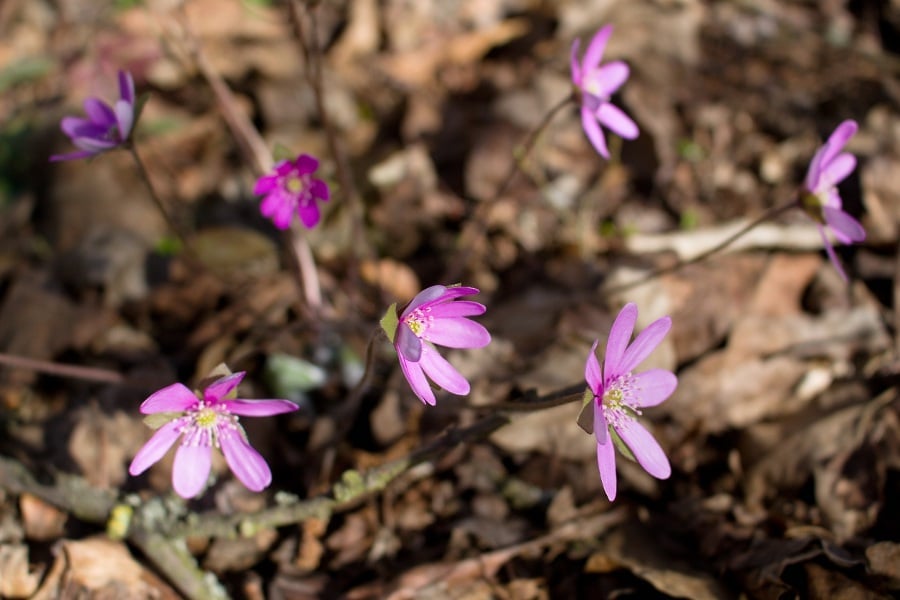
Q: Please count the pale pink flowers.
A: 5